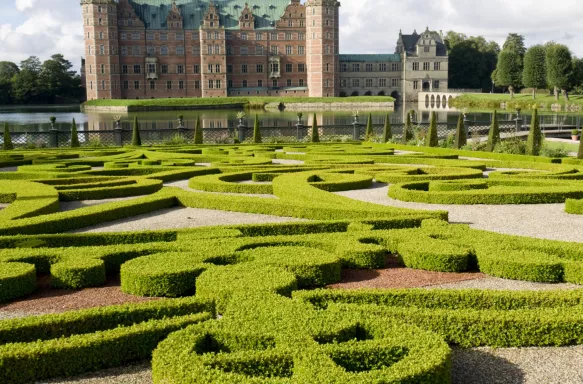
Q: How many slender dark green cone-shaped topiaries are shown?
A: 14